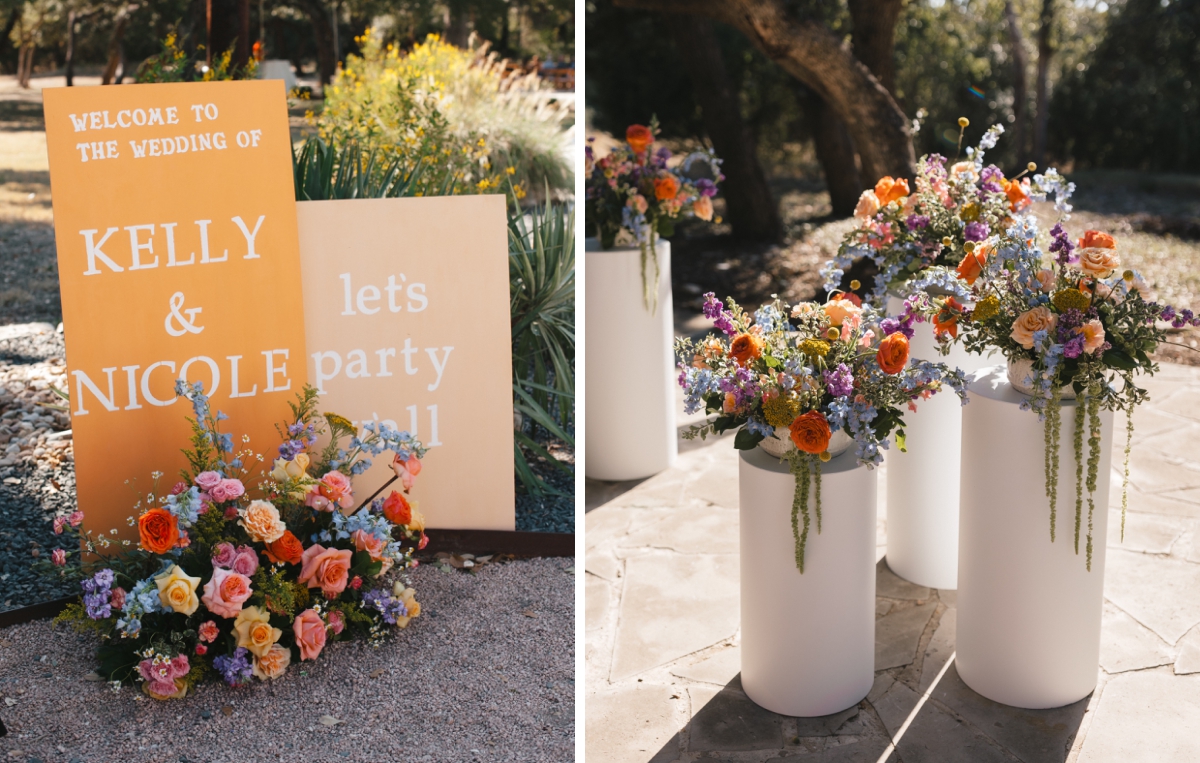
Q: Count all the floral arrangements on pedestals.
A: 4